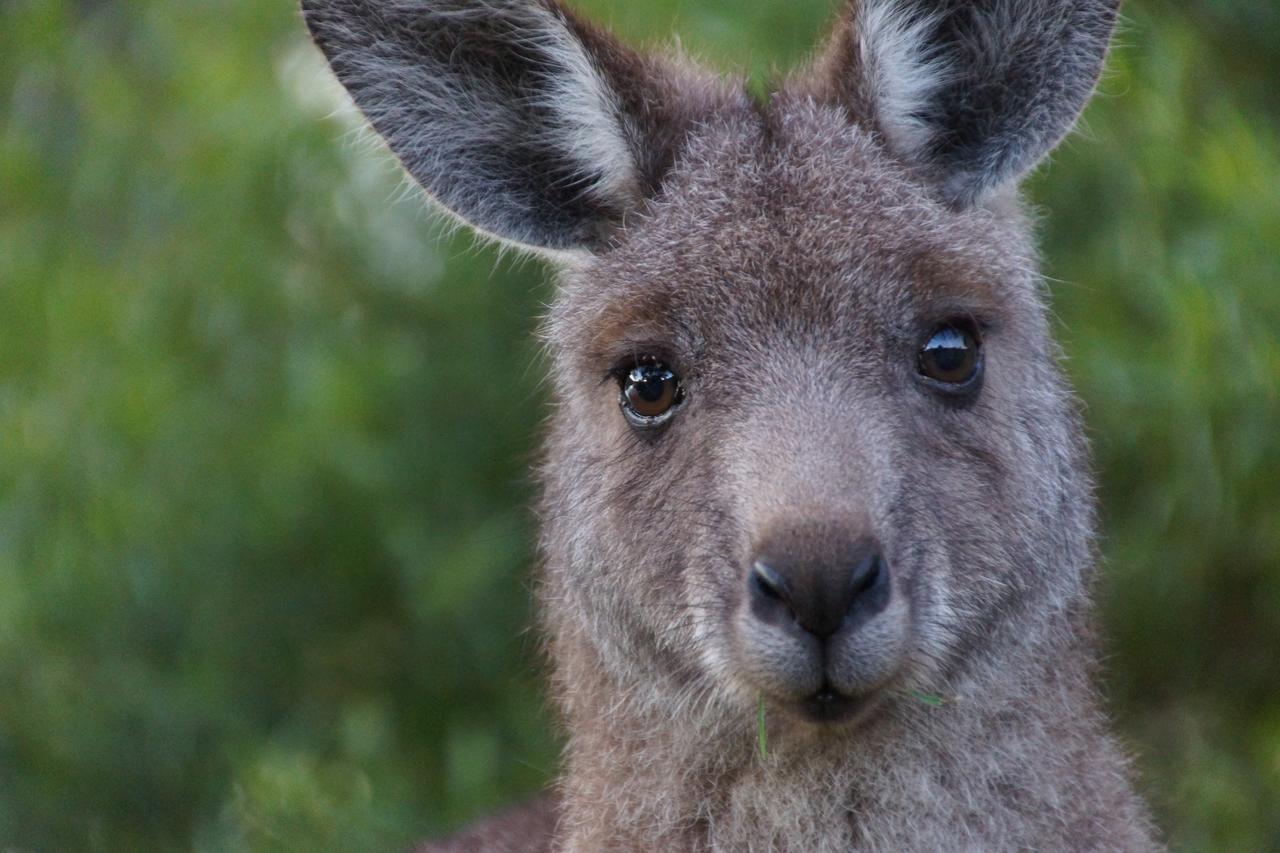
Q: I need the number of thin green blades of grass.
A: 2